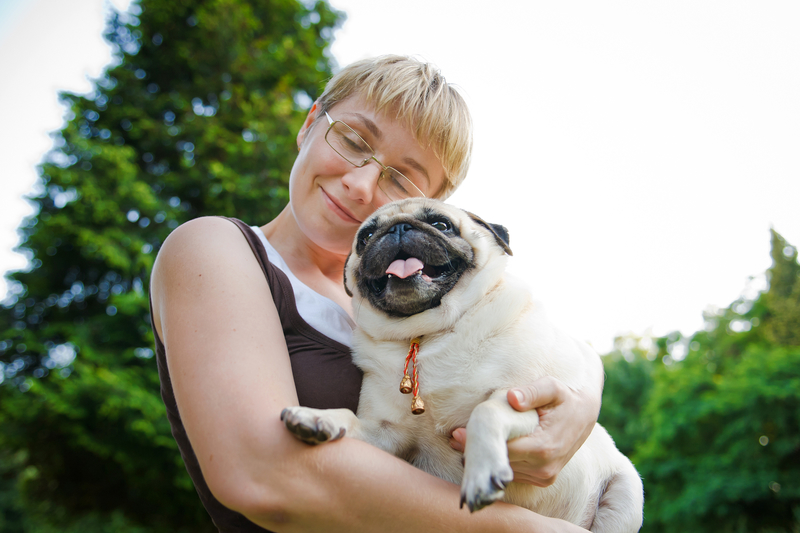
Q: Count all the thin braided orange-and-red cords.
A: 2